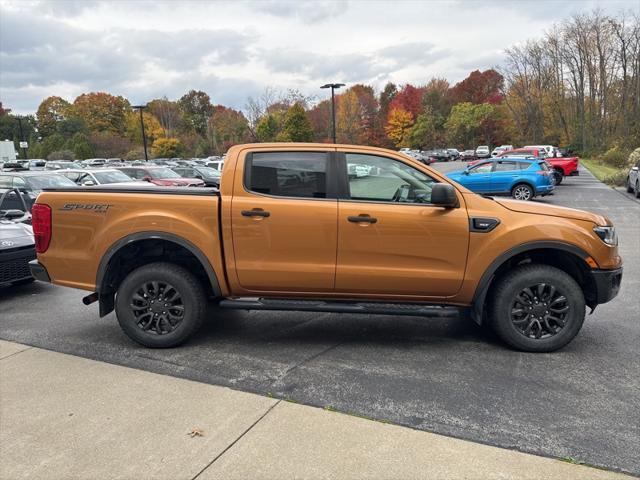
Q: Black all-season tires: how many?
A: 2